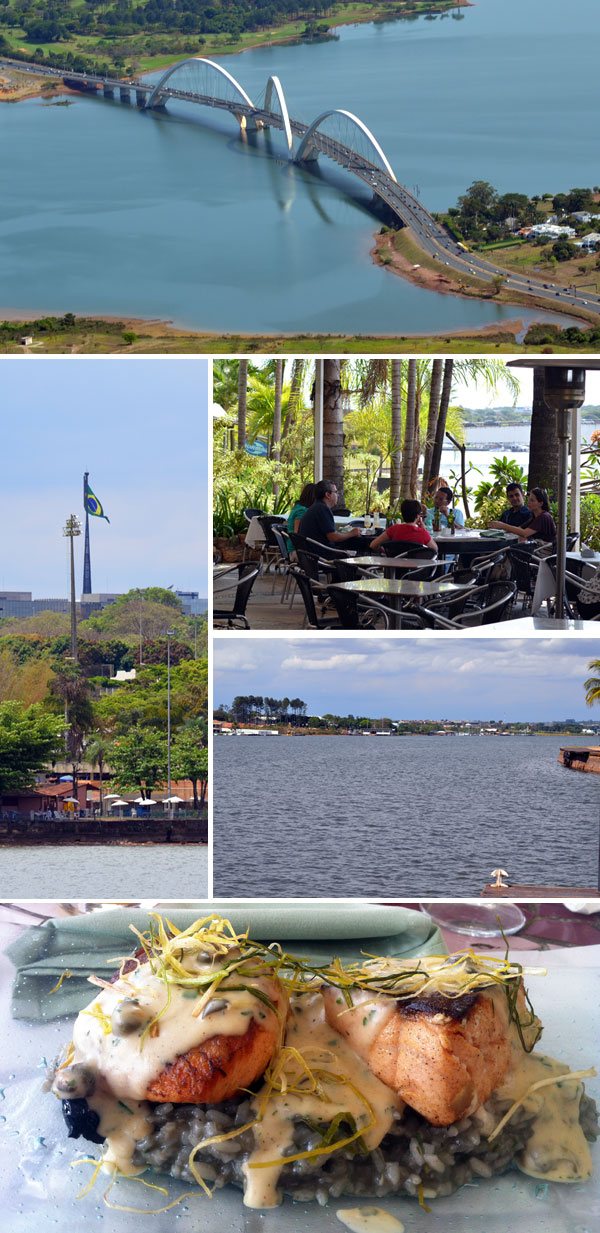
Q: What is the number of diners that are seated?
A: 6